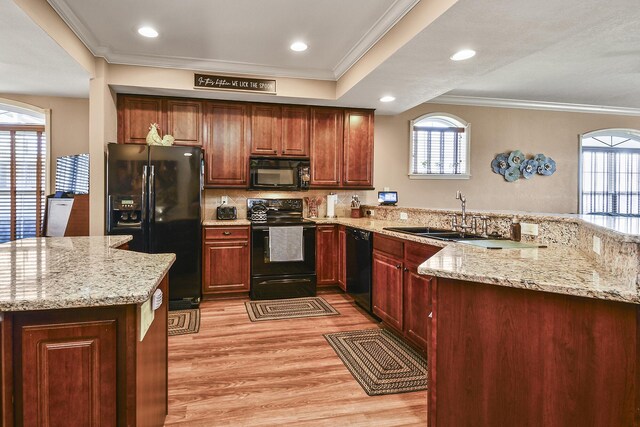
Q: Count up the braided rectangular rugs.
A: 3